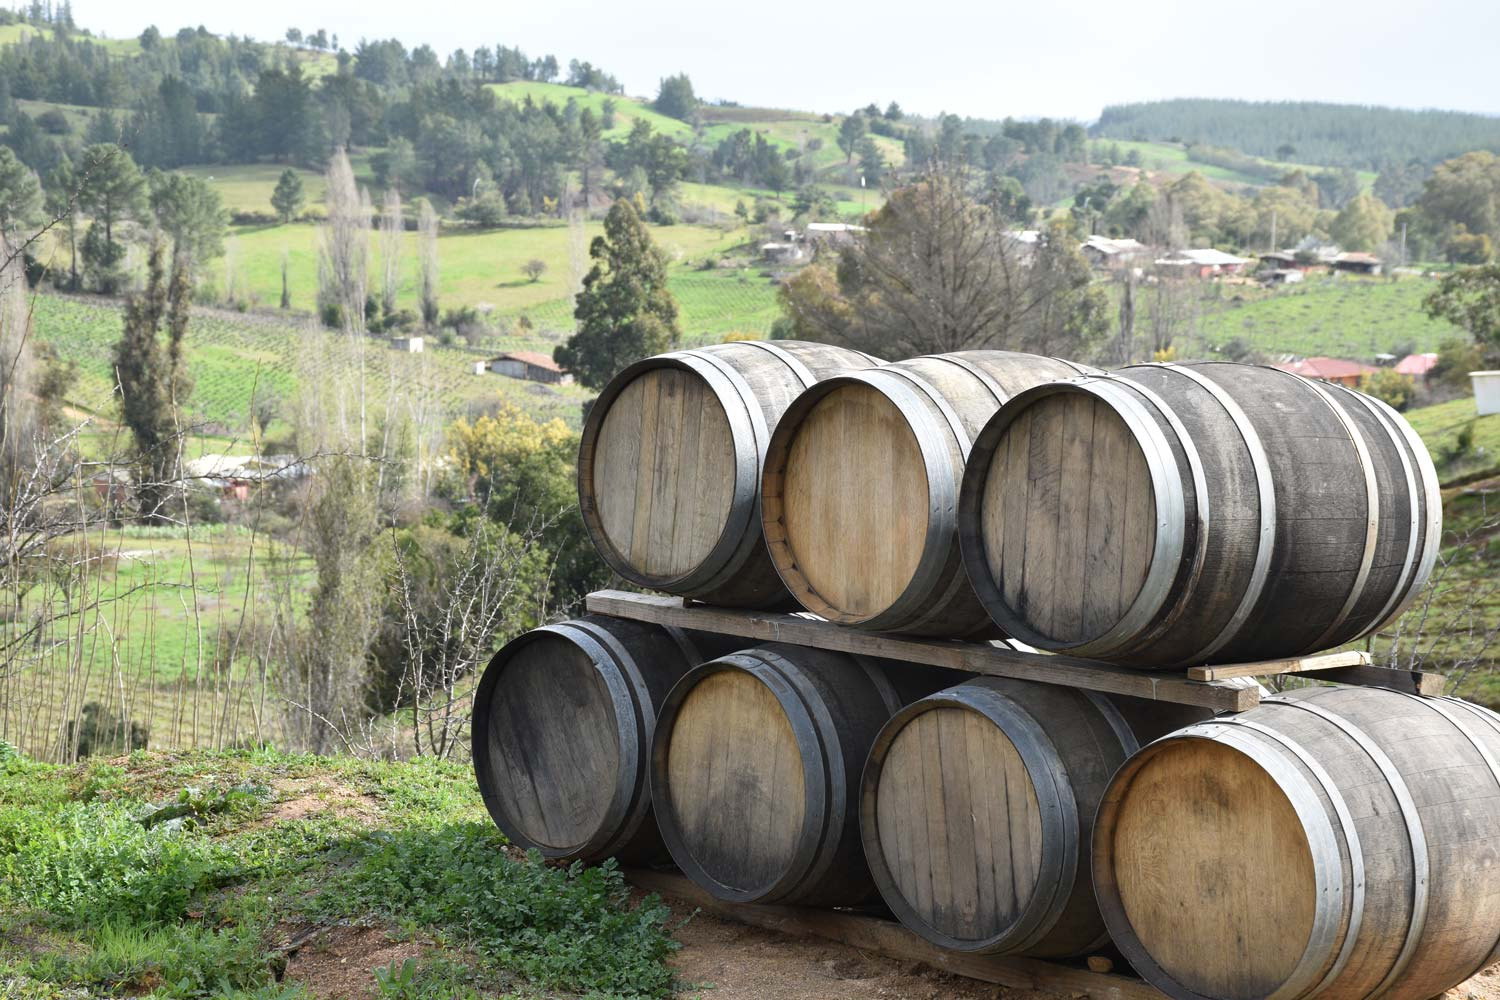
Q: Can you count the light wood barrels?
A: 3